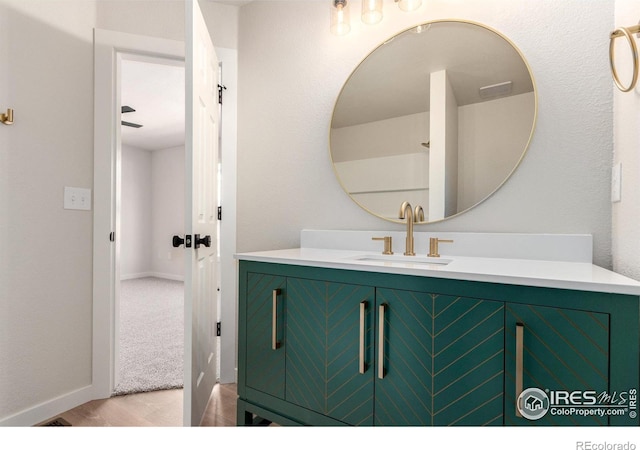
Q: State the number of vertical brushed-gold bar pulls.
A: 4